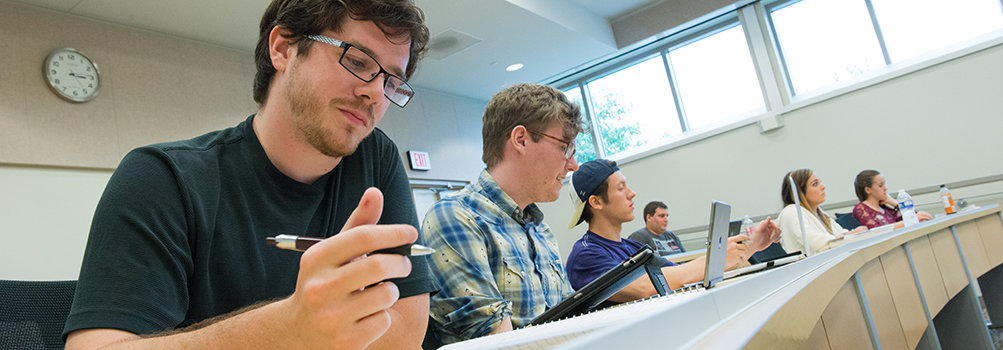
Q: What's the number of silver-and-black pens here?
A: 1